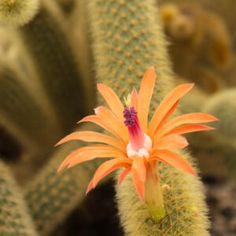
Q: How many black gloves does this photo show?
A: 0